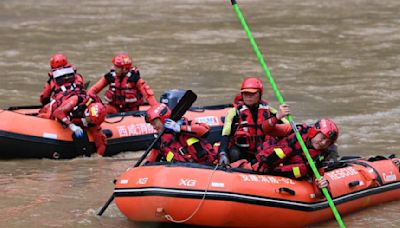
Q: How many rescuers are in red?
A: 6